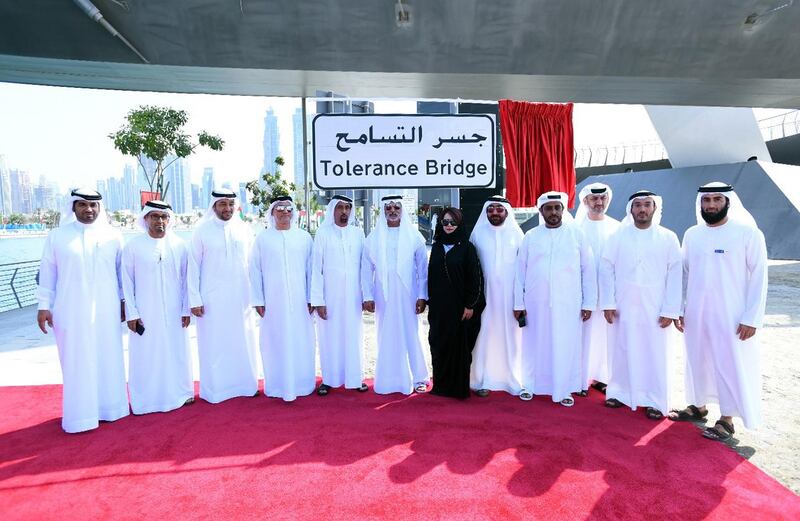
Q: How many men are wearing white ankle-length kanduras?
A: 11